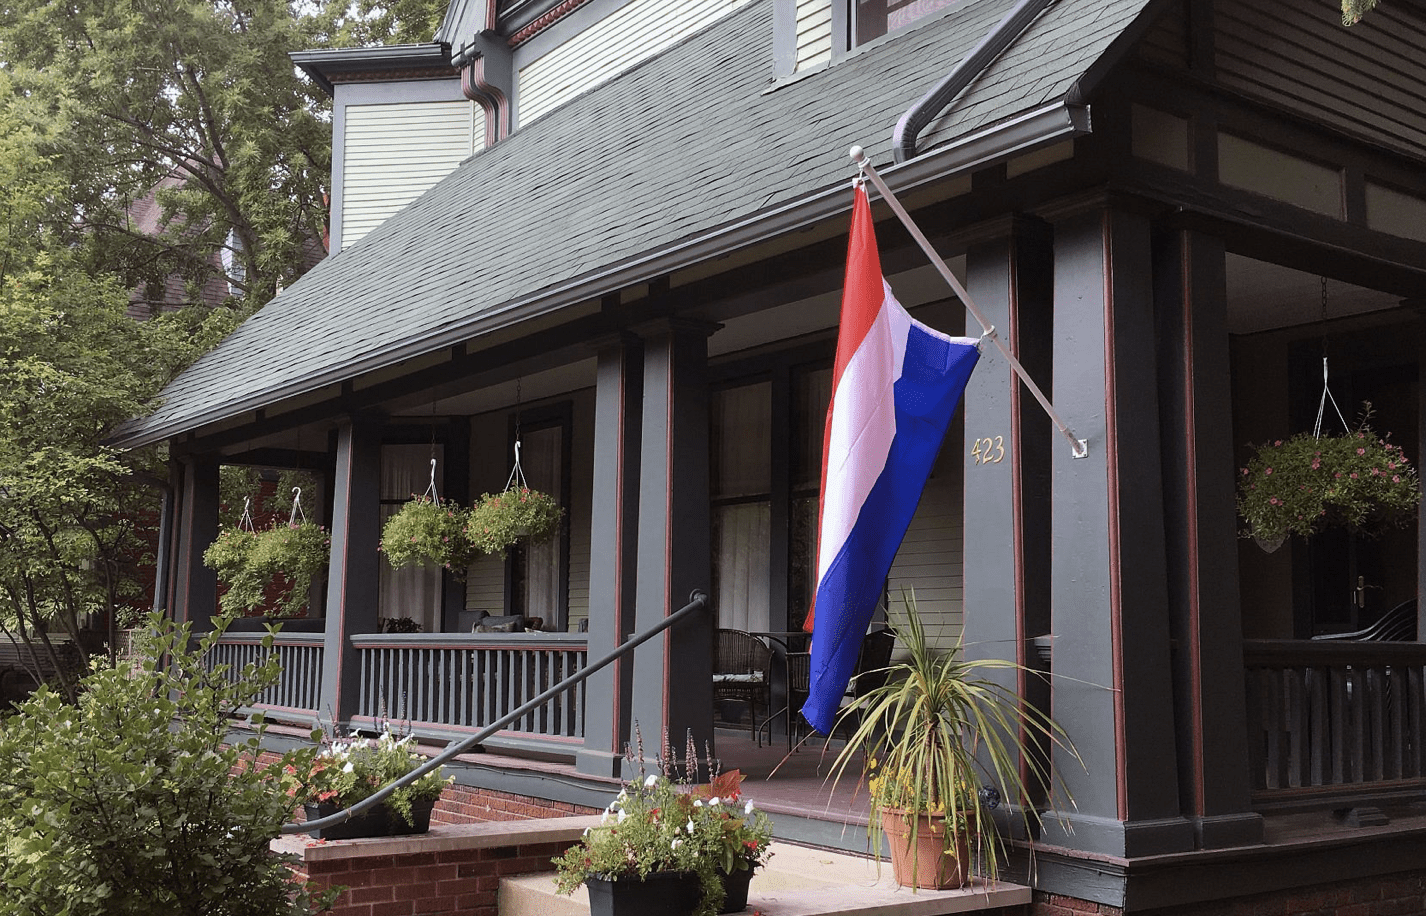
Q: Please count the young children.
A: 0